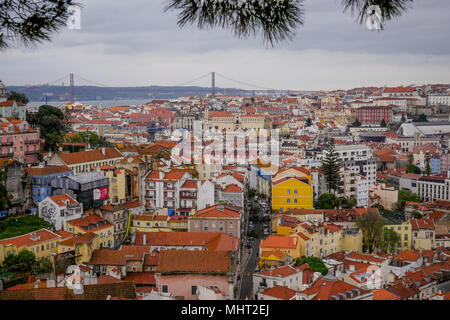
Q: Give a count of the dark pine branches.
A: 3